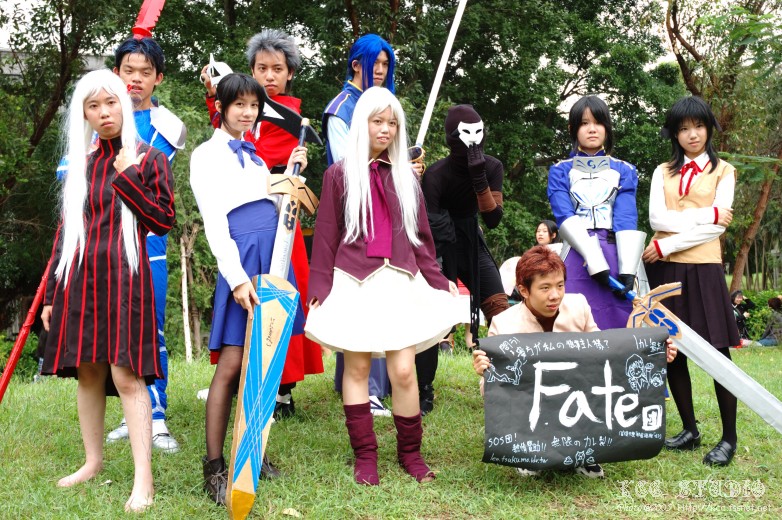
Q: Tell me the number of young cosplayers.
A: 10